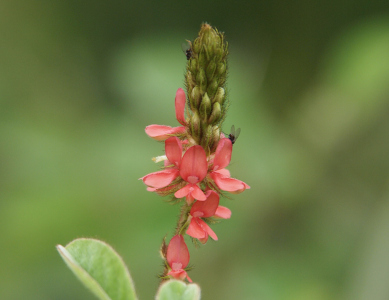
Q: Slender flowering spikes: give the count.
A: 1